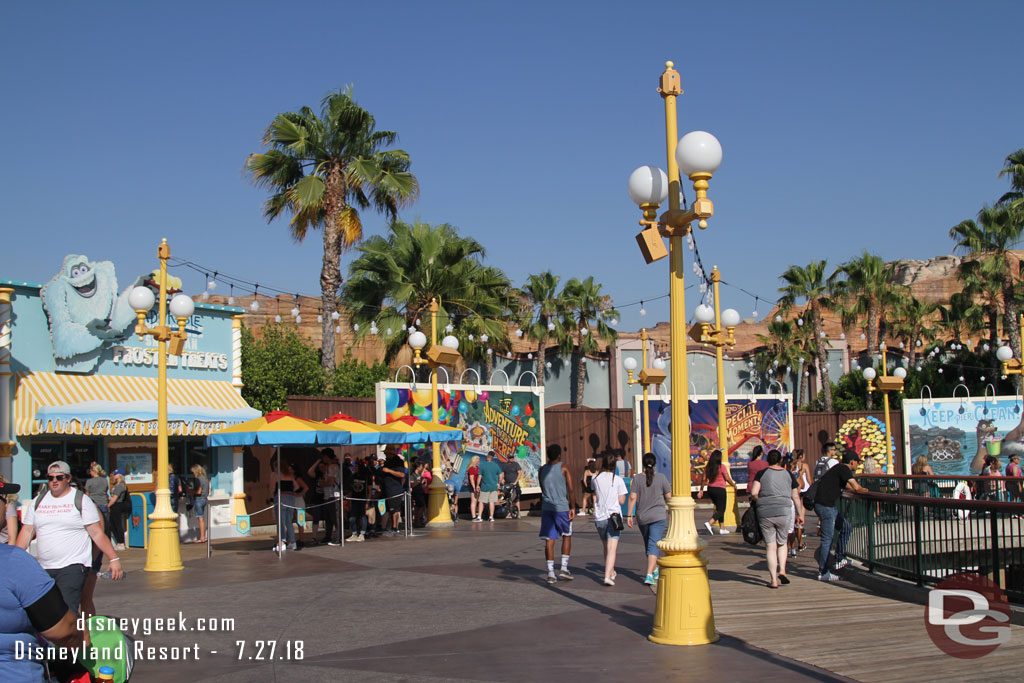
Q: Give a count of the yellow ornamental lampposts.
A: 7